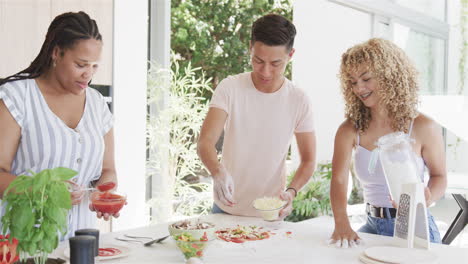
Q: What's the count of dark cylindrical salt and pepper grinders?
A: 2